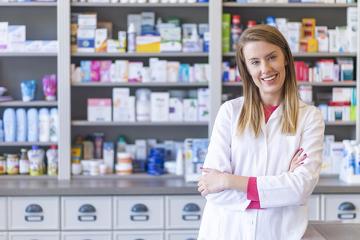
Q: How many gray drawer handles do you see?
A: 5